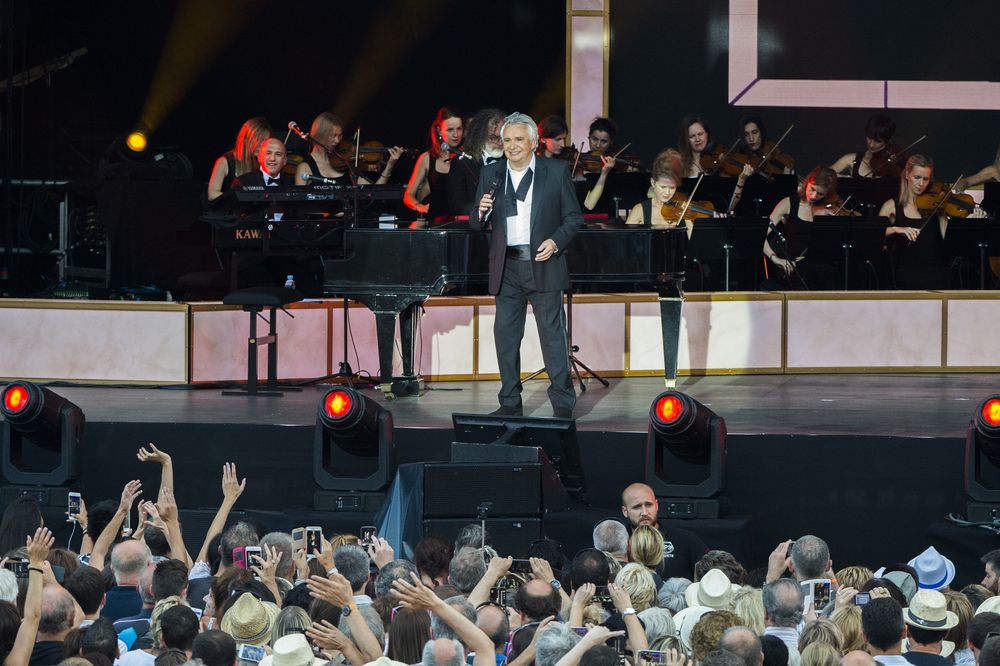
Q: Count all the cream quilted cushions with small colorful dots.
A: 0